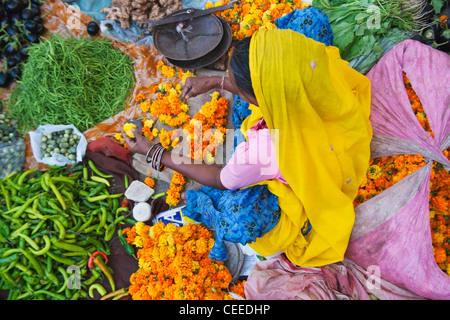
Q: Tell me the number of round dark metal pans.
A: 2